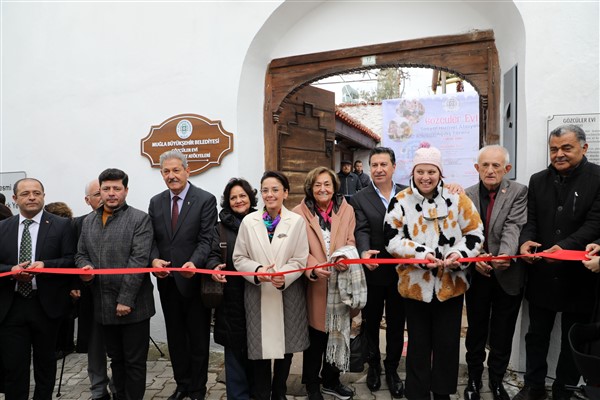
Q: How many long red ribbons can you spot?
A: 1